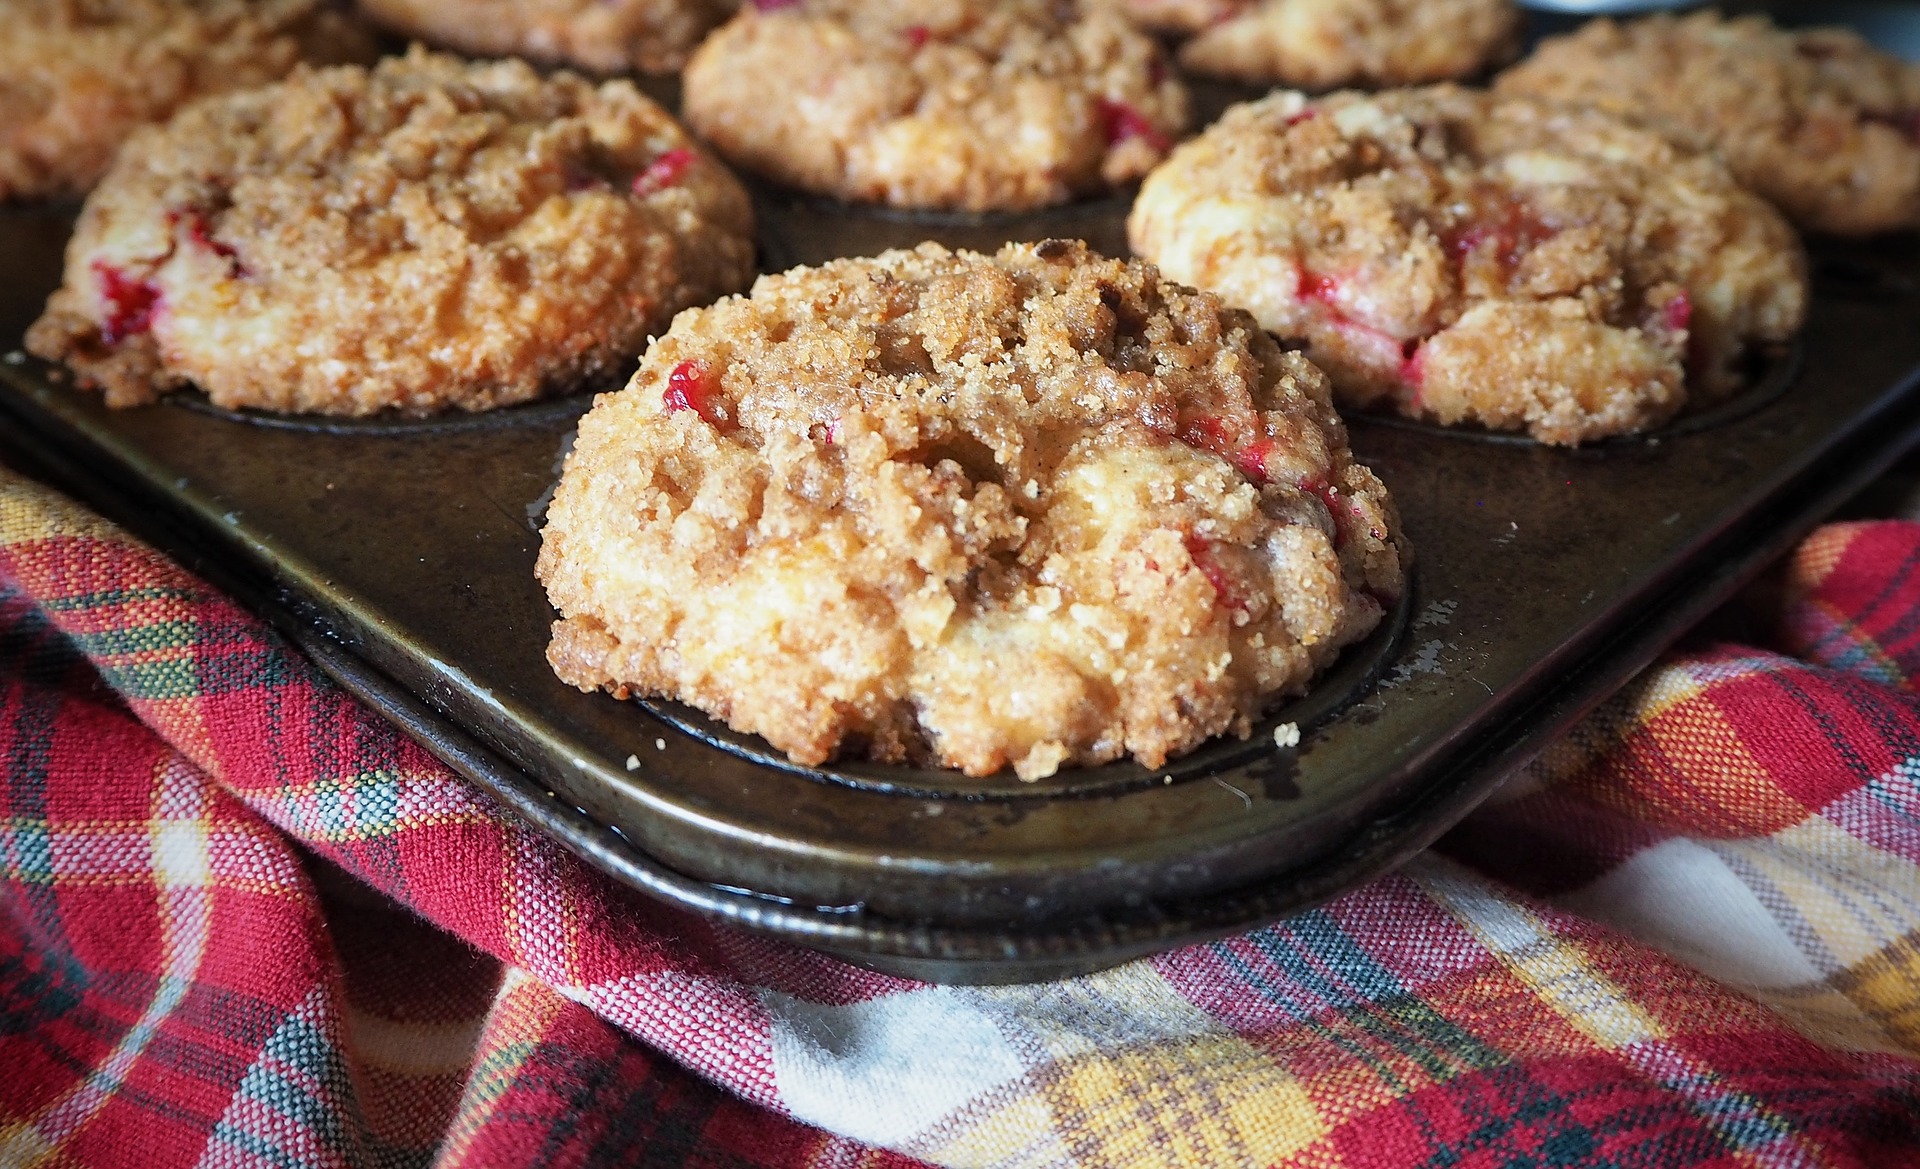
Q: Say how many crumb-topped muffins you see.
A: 8